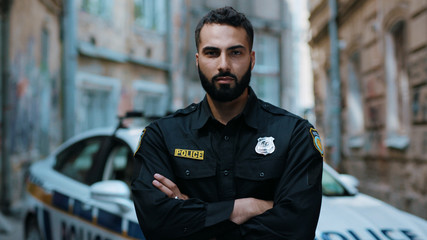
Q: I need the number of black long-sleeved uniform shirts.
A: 1